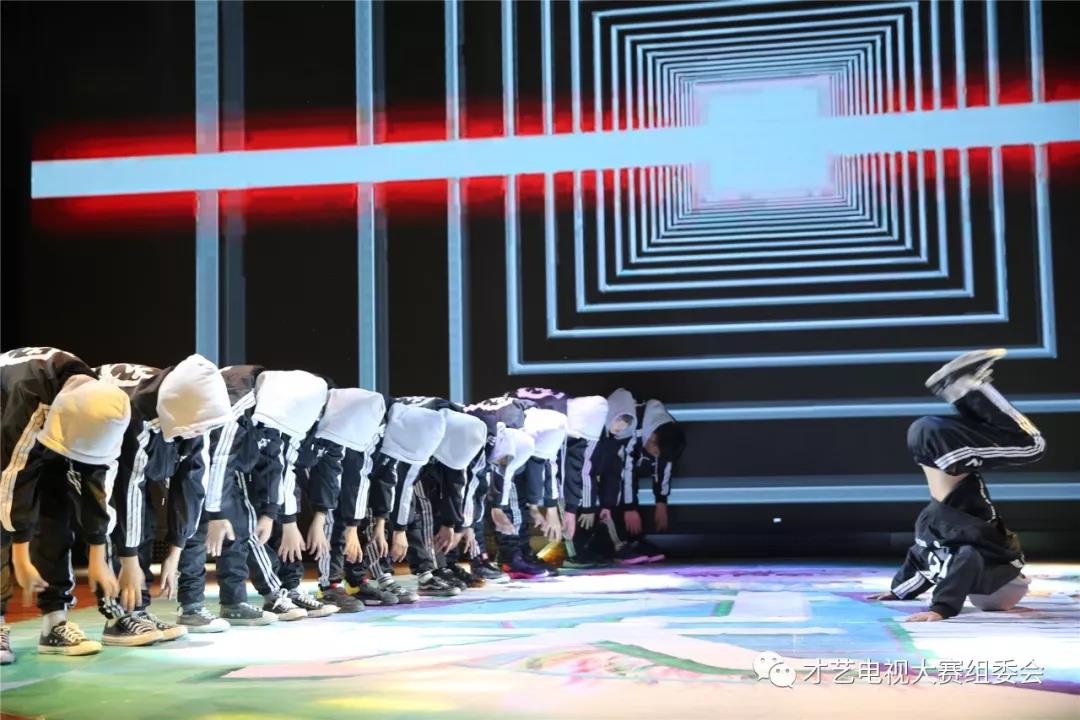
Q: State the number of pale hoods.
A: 12